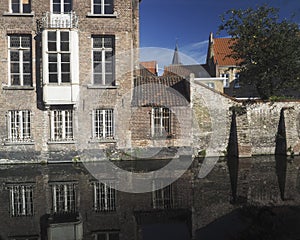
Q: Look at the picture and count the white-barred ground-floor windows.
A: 4